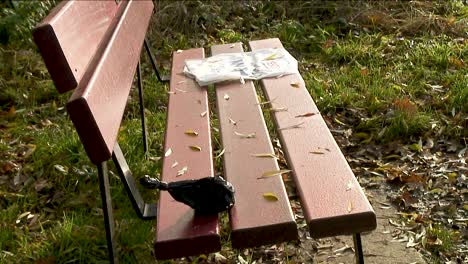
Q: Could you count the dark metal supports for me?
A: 5